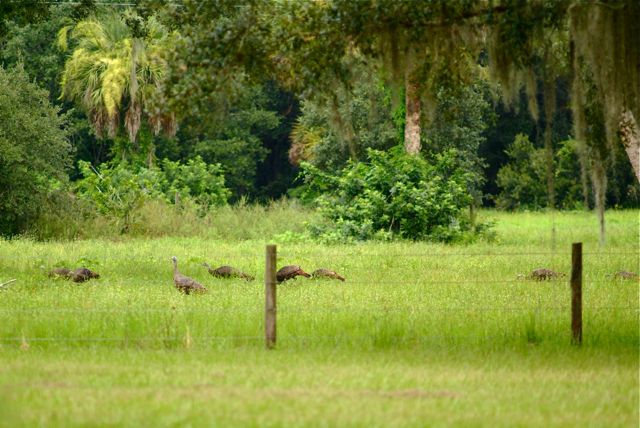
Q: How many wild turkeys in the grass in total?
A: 8